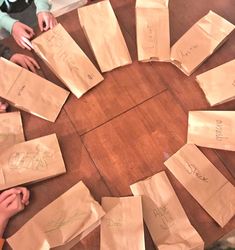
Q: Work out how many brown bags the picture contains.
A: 13